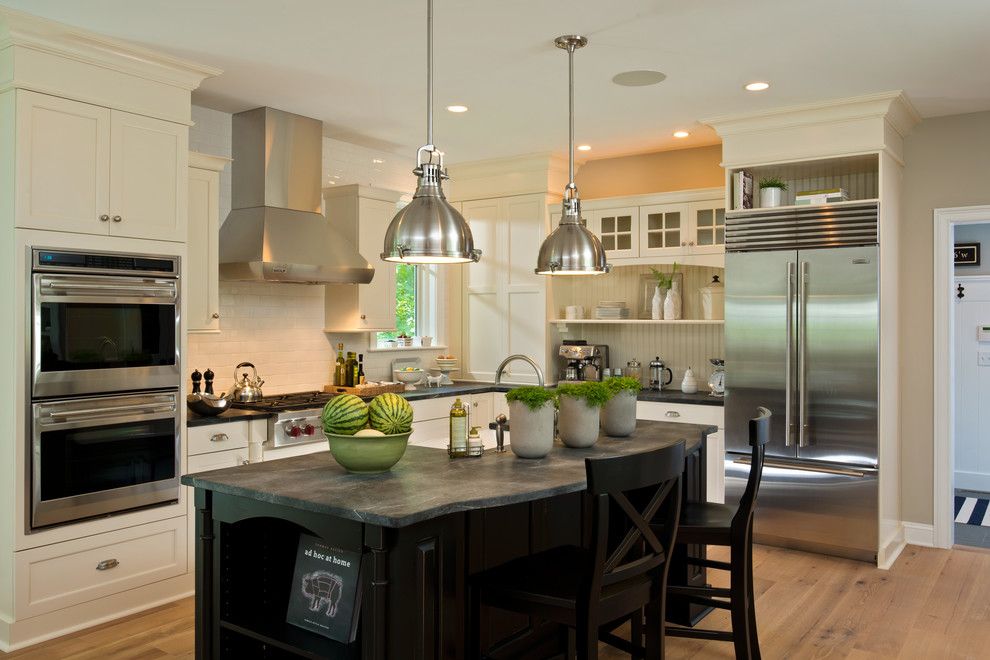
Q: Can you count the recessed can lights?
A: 4